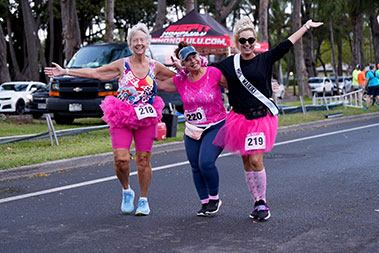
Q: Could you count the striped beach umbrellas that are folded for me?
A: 0